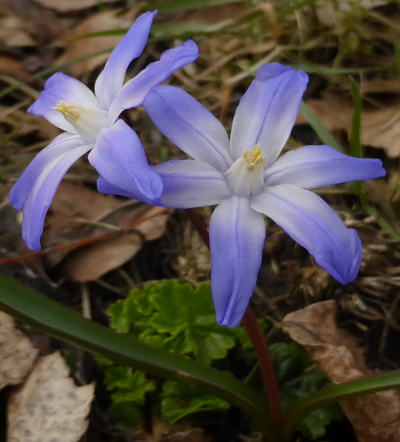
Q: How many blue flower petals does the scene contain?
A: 12